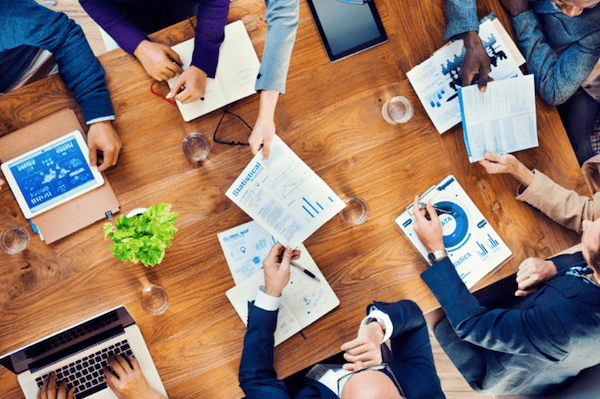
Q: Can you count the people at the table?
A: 8